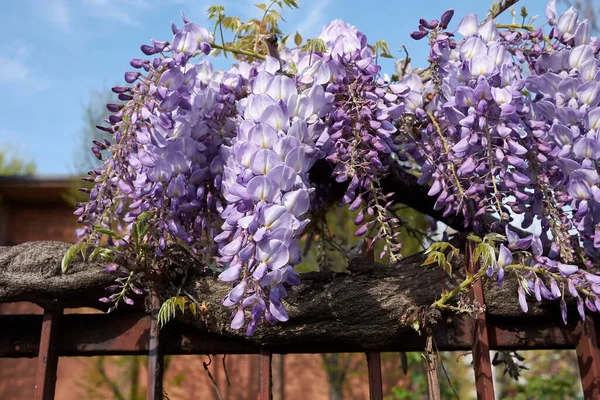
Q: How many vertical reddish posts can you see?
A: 6